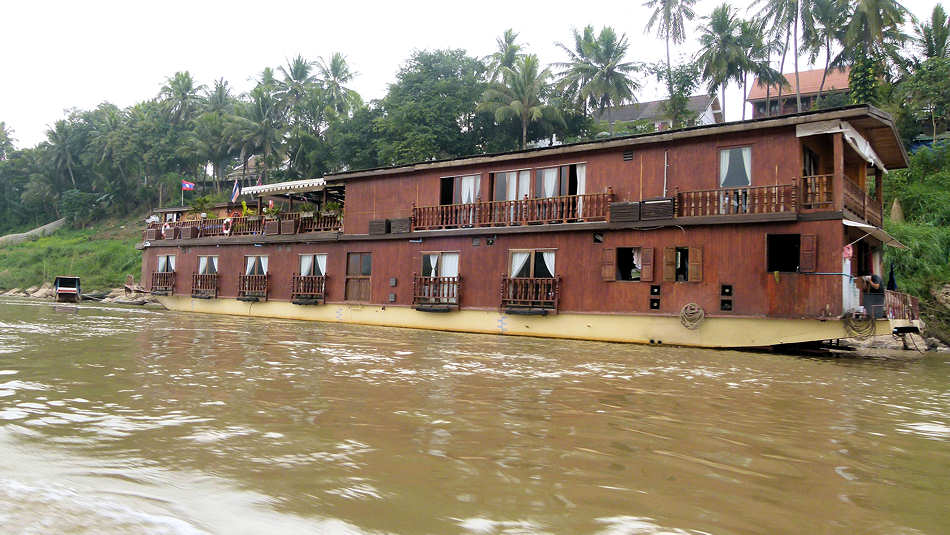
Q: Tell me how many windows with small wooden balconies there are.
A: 6